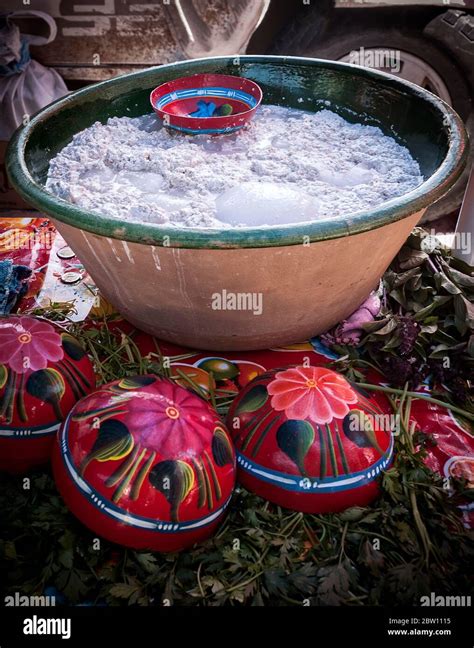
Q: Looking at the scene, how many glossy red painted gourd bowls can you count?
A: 4